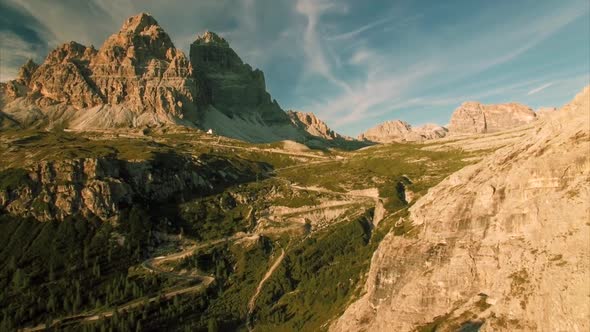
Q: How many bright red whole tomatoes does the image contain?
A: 0